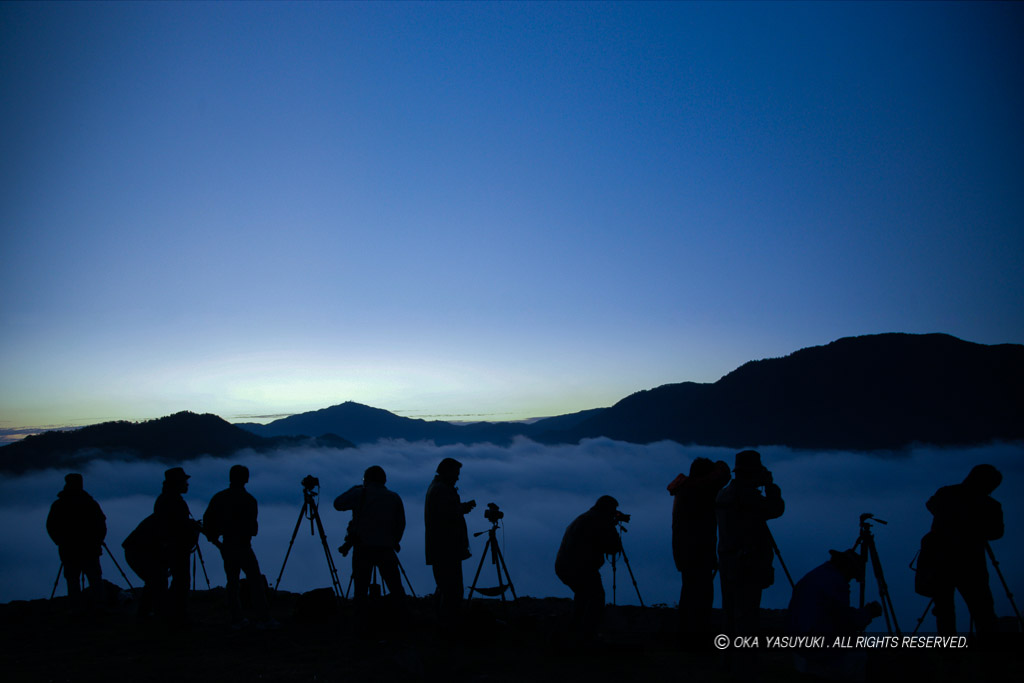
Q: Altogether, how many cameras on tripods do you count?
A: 3